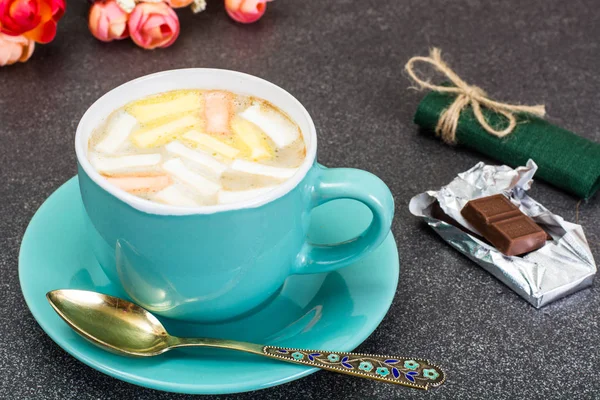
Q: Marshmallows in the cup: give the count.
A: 14